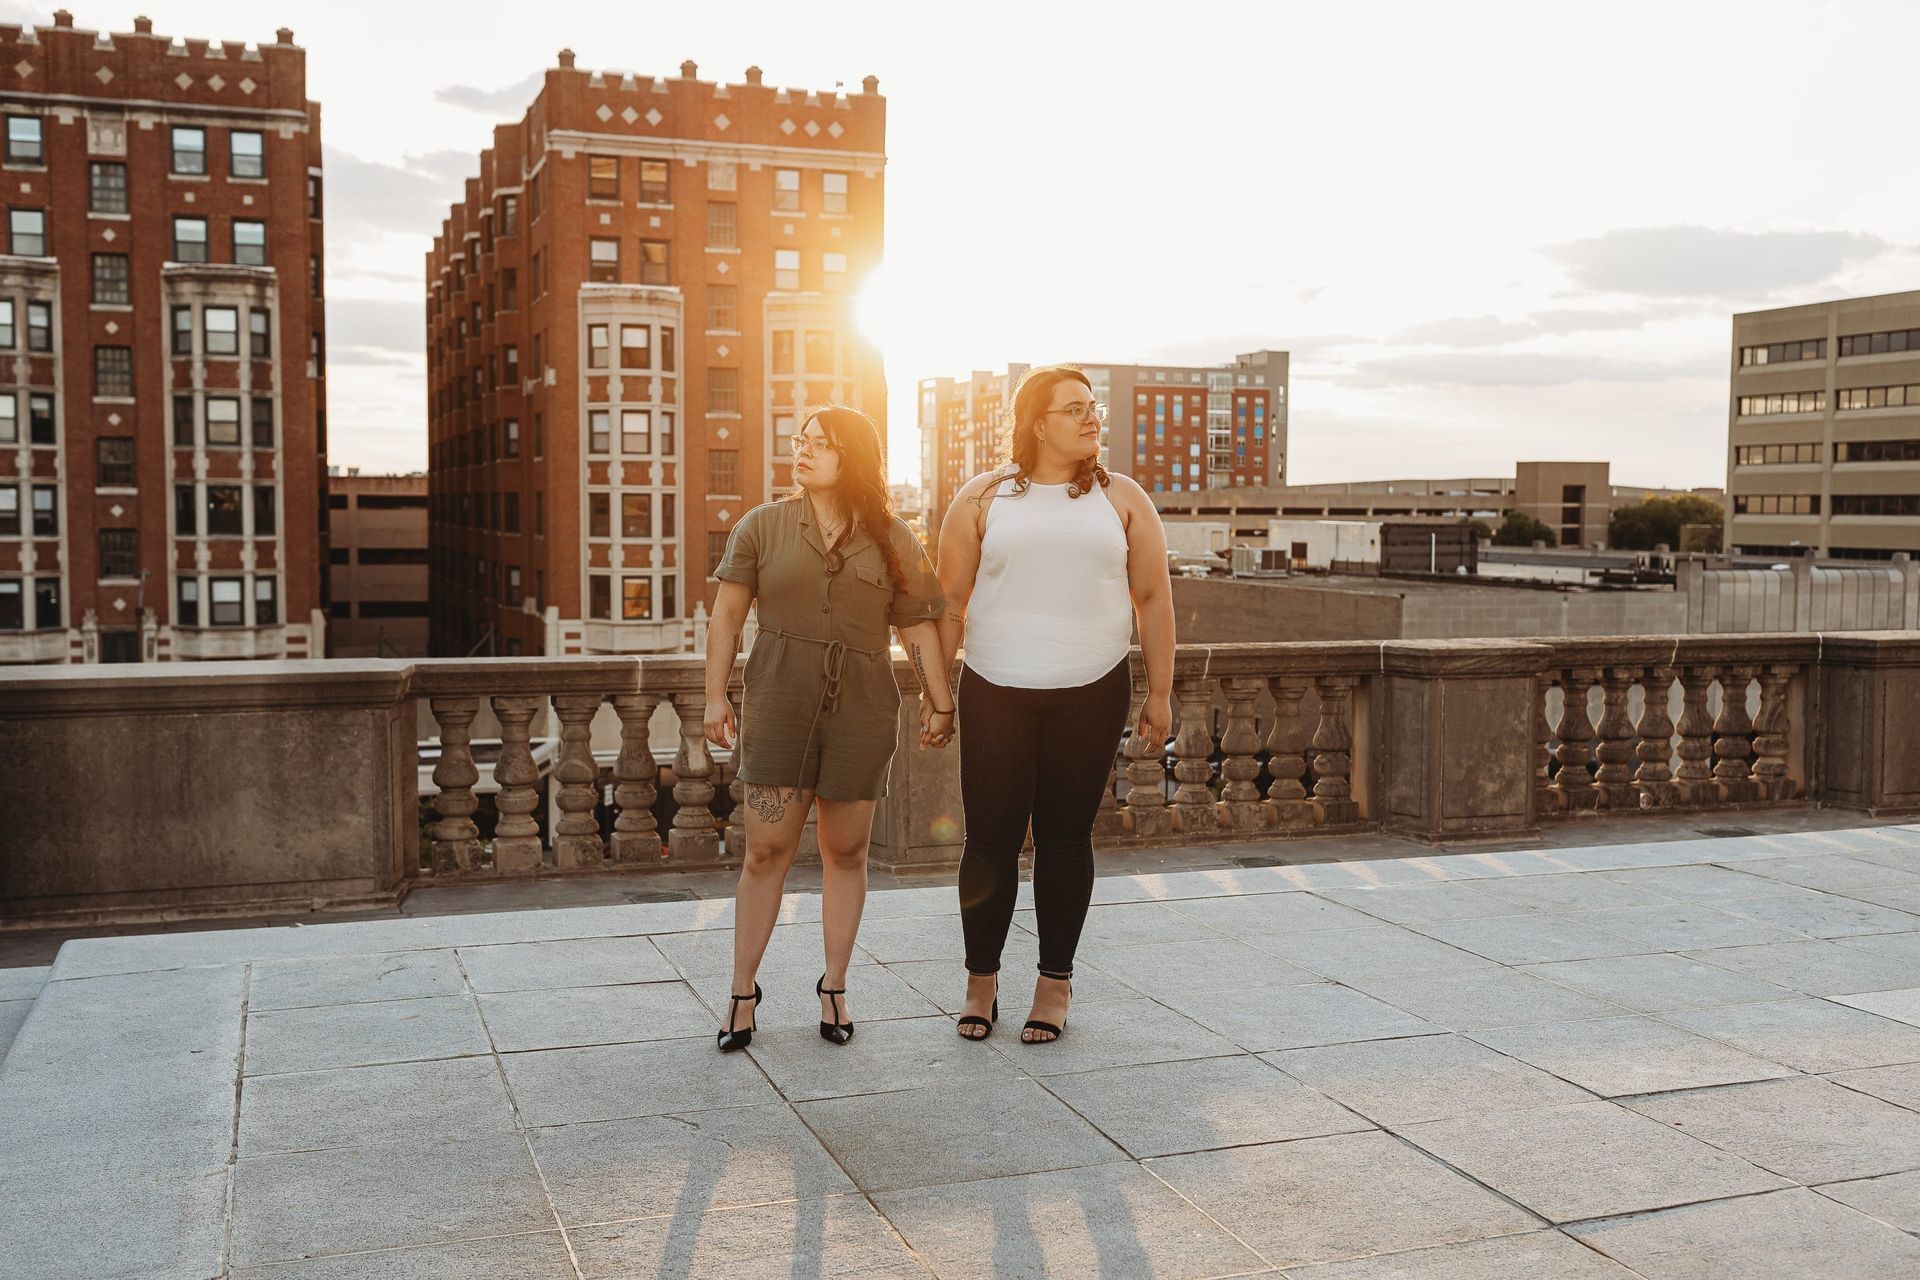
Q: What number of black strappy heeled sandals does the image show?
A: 2